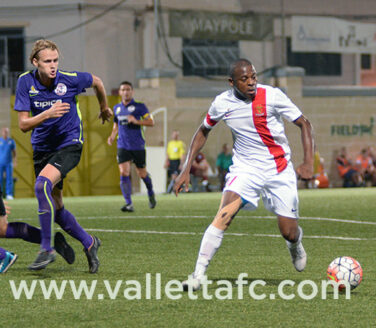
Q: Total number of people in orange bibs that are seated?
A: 2